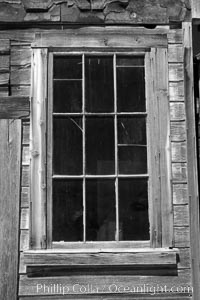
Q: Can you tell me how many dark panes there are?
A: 9